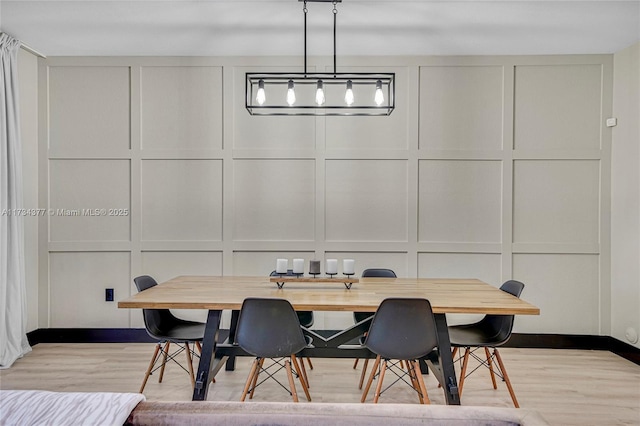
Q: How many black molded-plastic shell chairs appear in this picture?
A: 6